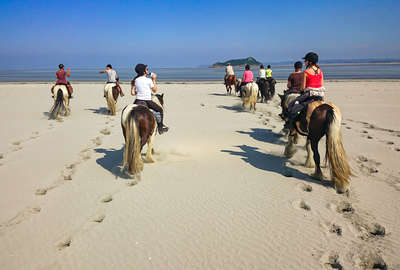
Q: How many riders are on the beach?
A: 9